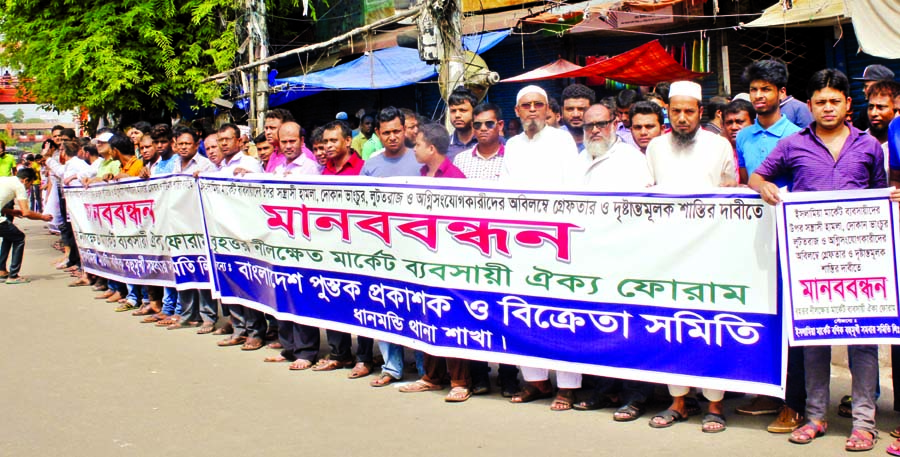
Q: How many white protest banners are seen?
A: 3